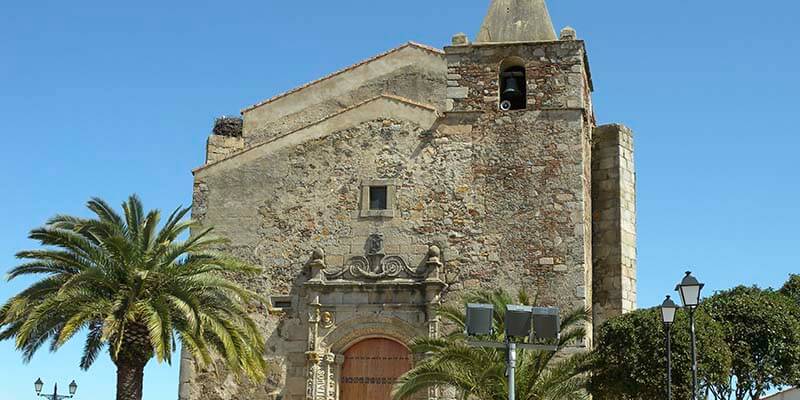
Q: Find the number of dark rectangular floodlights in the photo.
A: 3